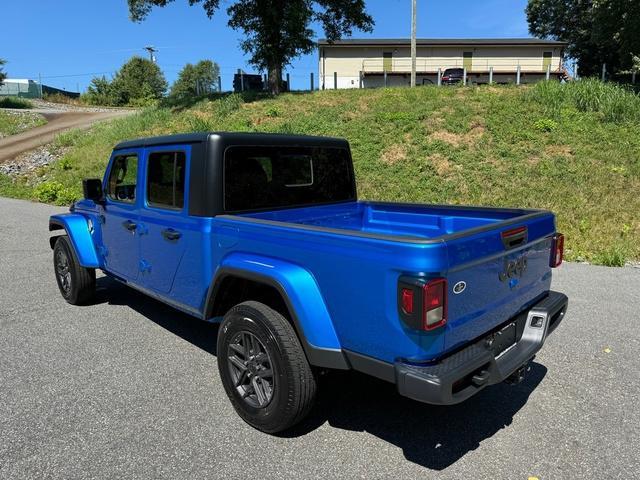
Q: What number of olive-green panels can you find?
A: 3